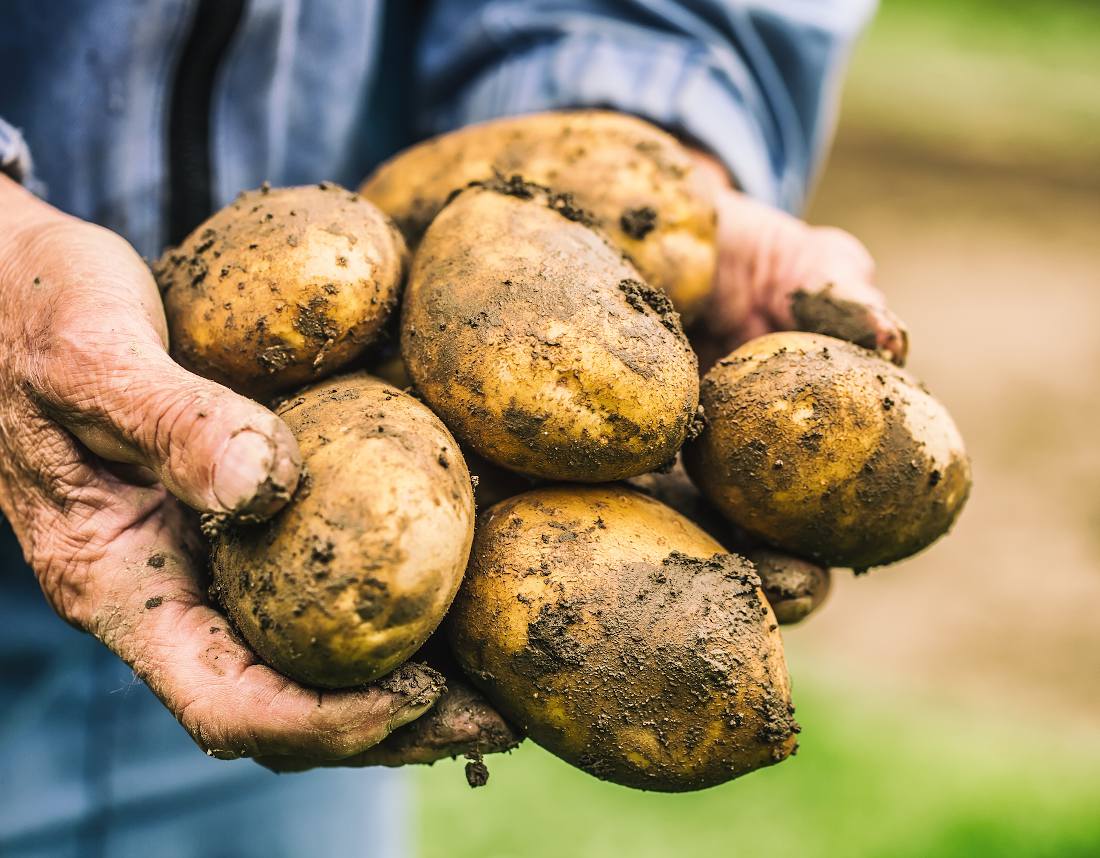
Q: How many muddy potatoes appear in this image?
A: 6